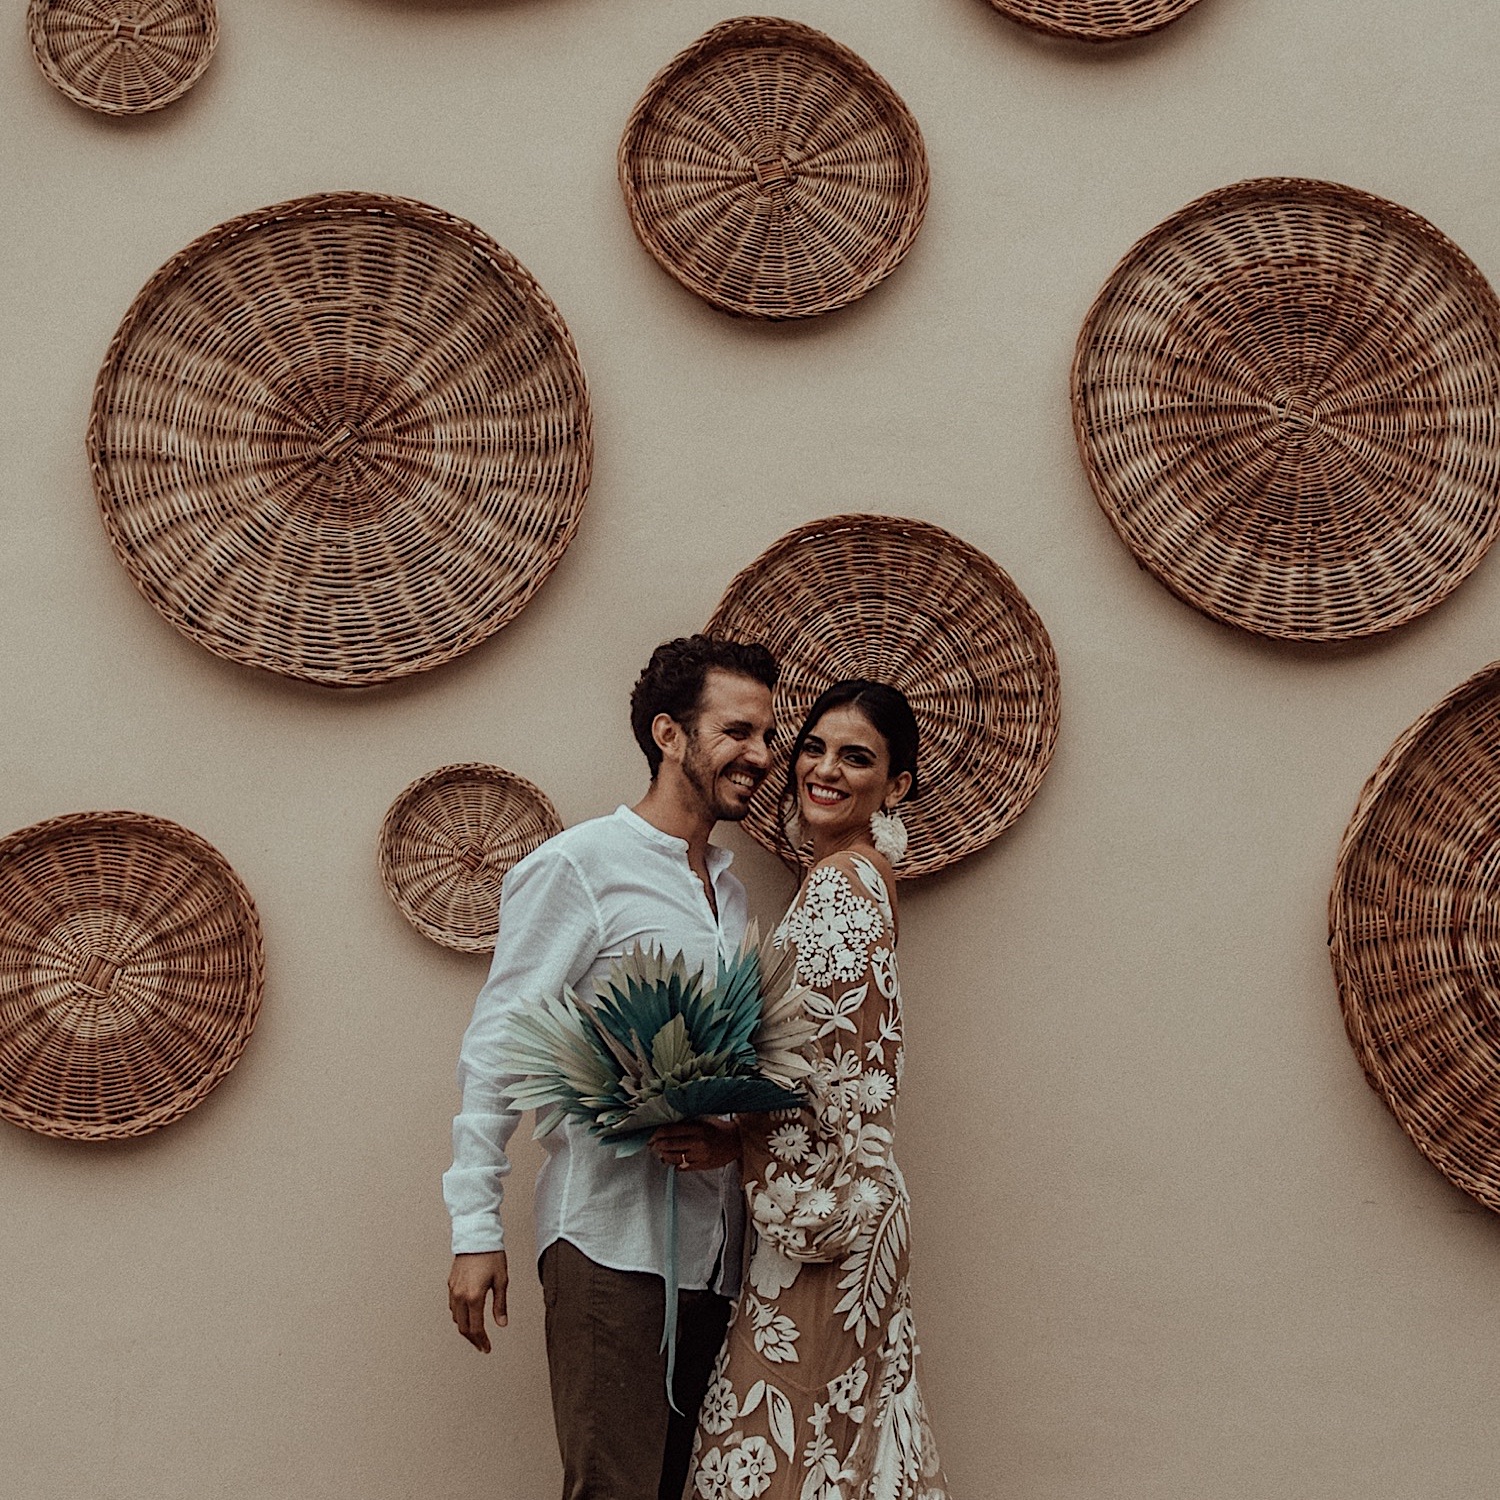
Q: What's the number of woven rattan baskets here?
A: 9